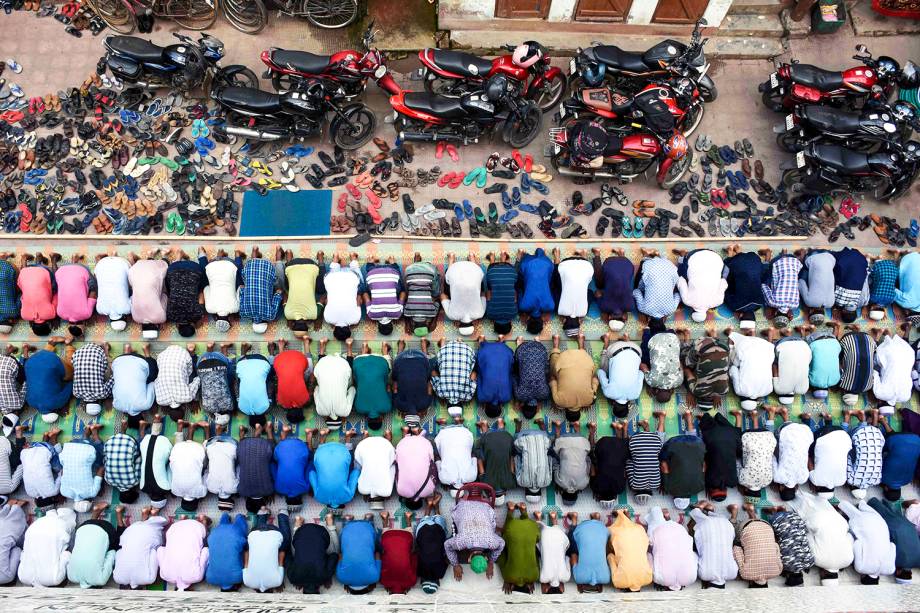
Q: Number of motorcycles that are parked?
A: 11